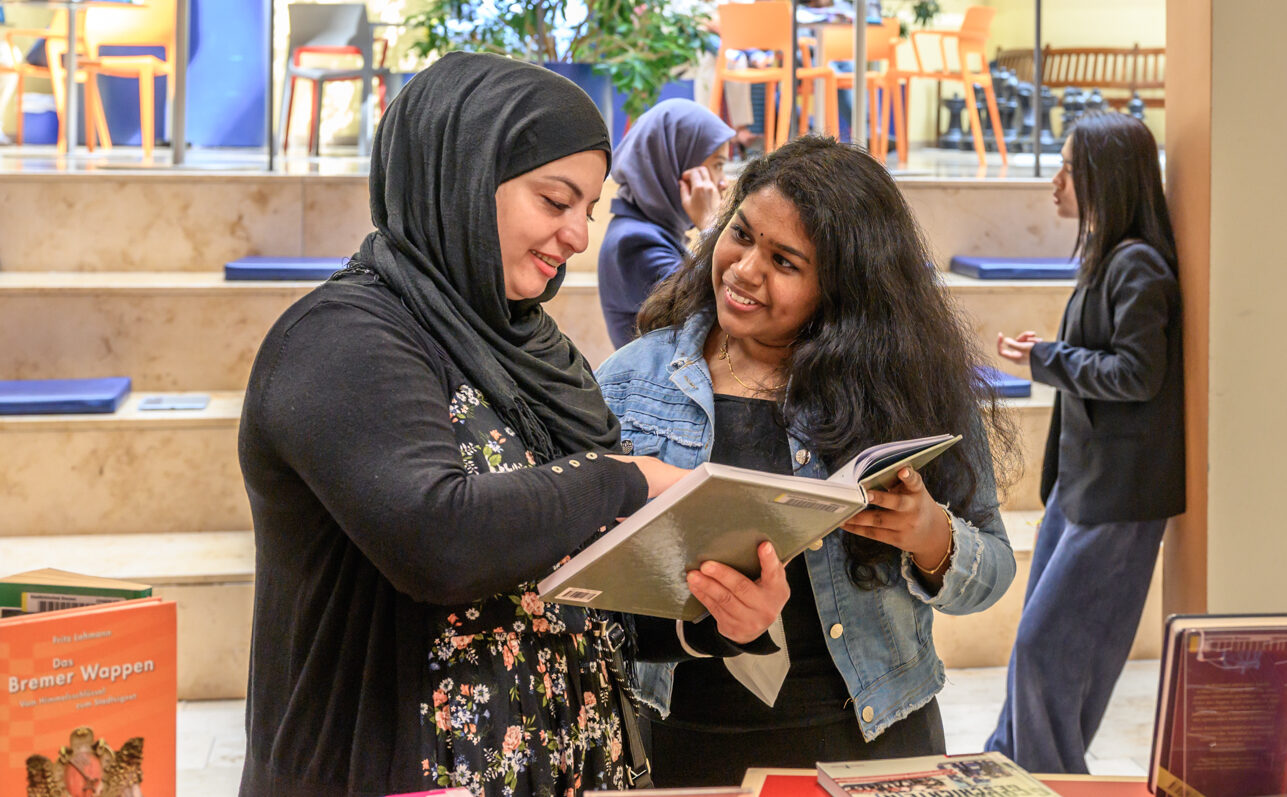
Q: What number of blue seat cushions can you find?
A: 4